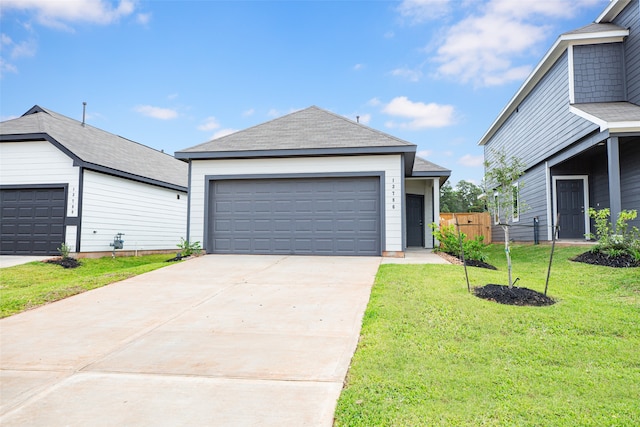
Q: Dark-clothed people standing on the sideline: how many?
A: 0